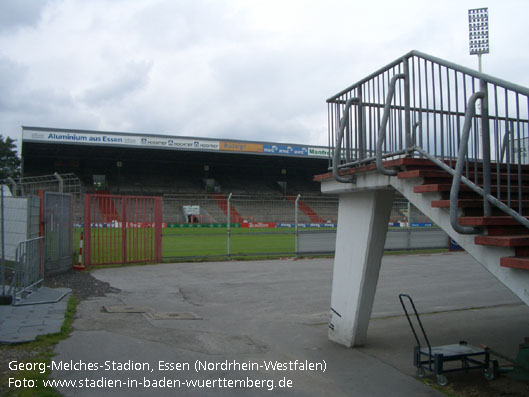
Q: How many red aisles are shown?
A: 3